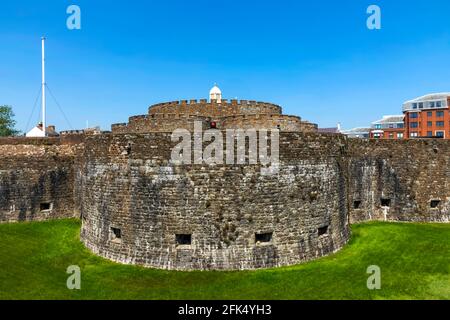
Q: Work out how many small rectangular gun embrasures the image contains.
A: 8